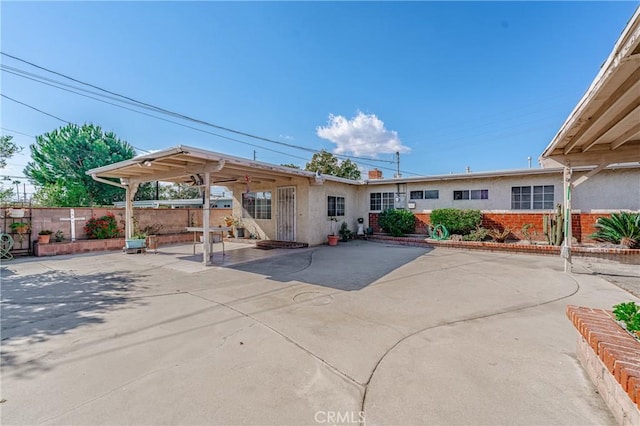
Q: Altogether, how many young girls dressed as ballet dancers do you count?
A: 0